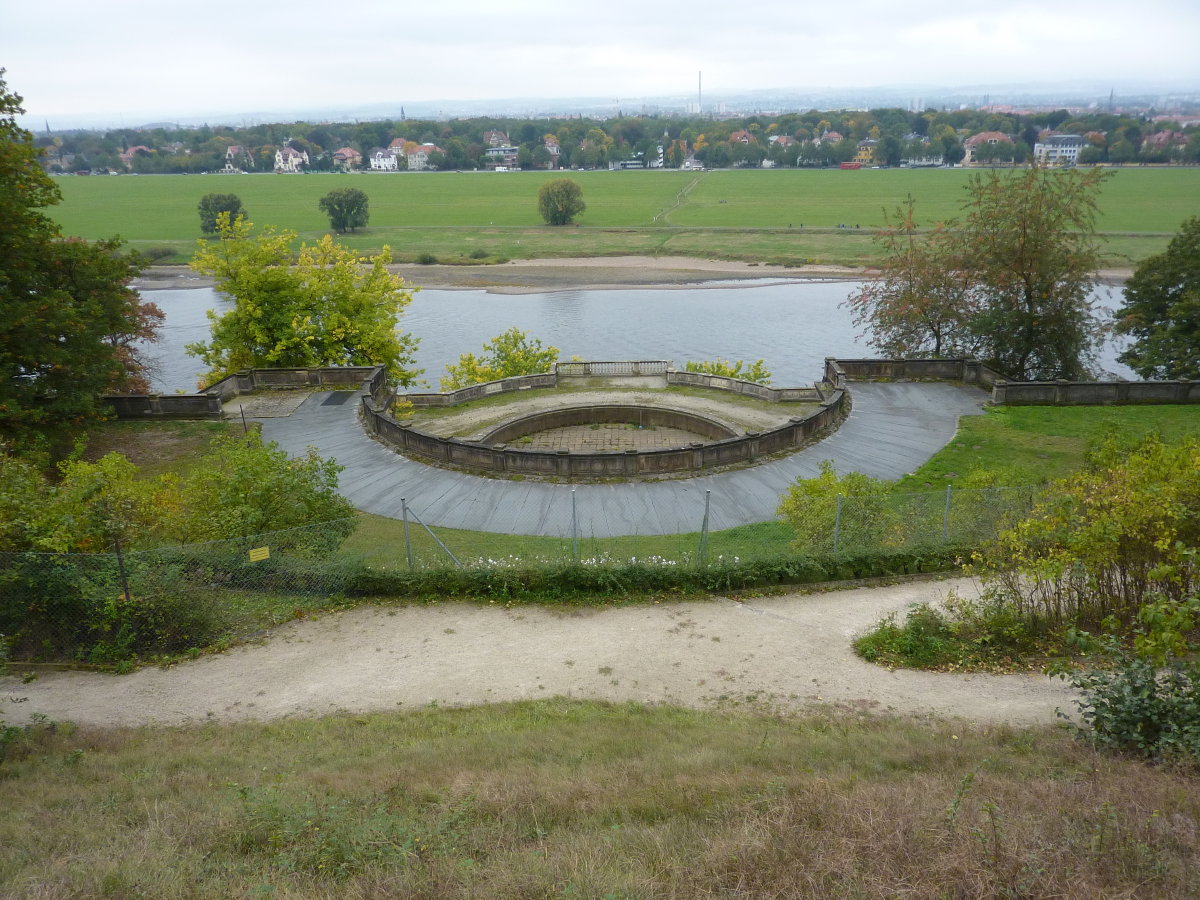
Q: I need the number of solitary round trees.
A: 3